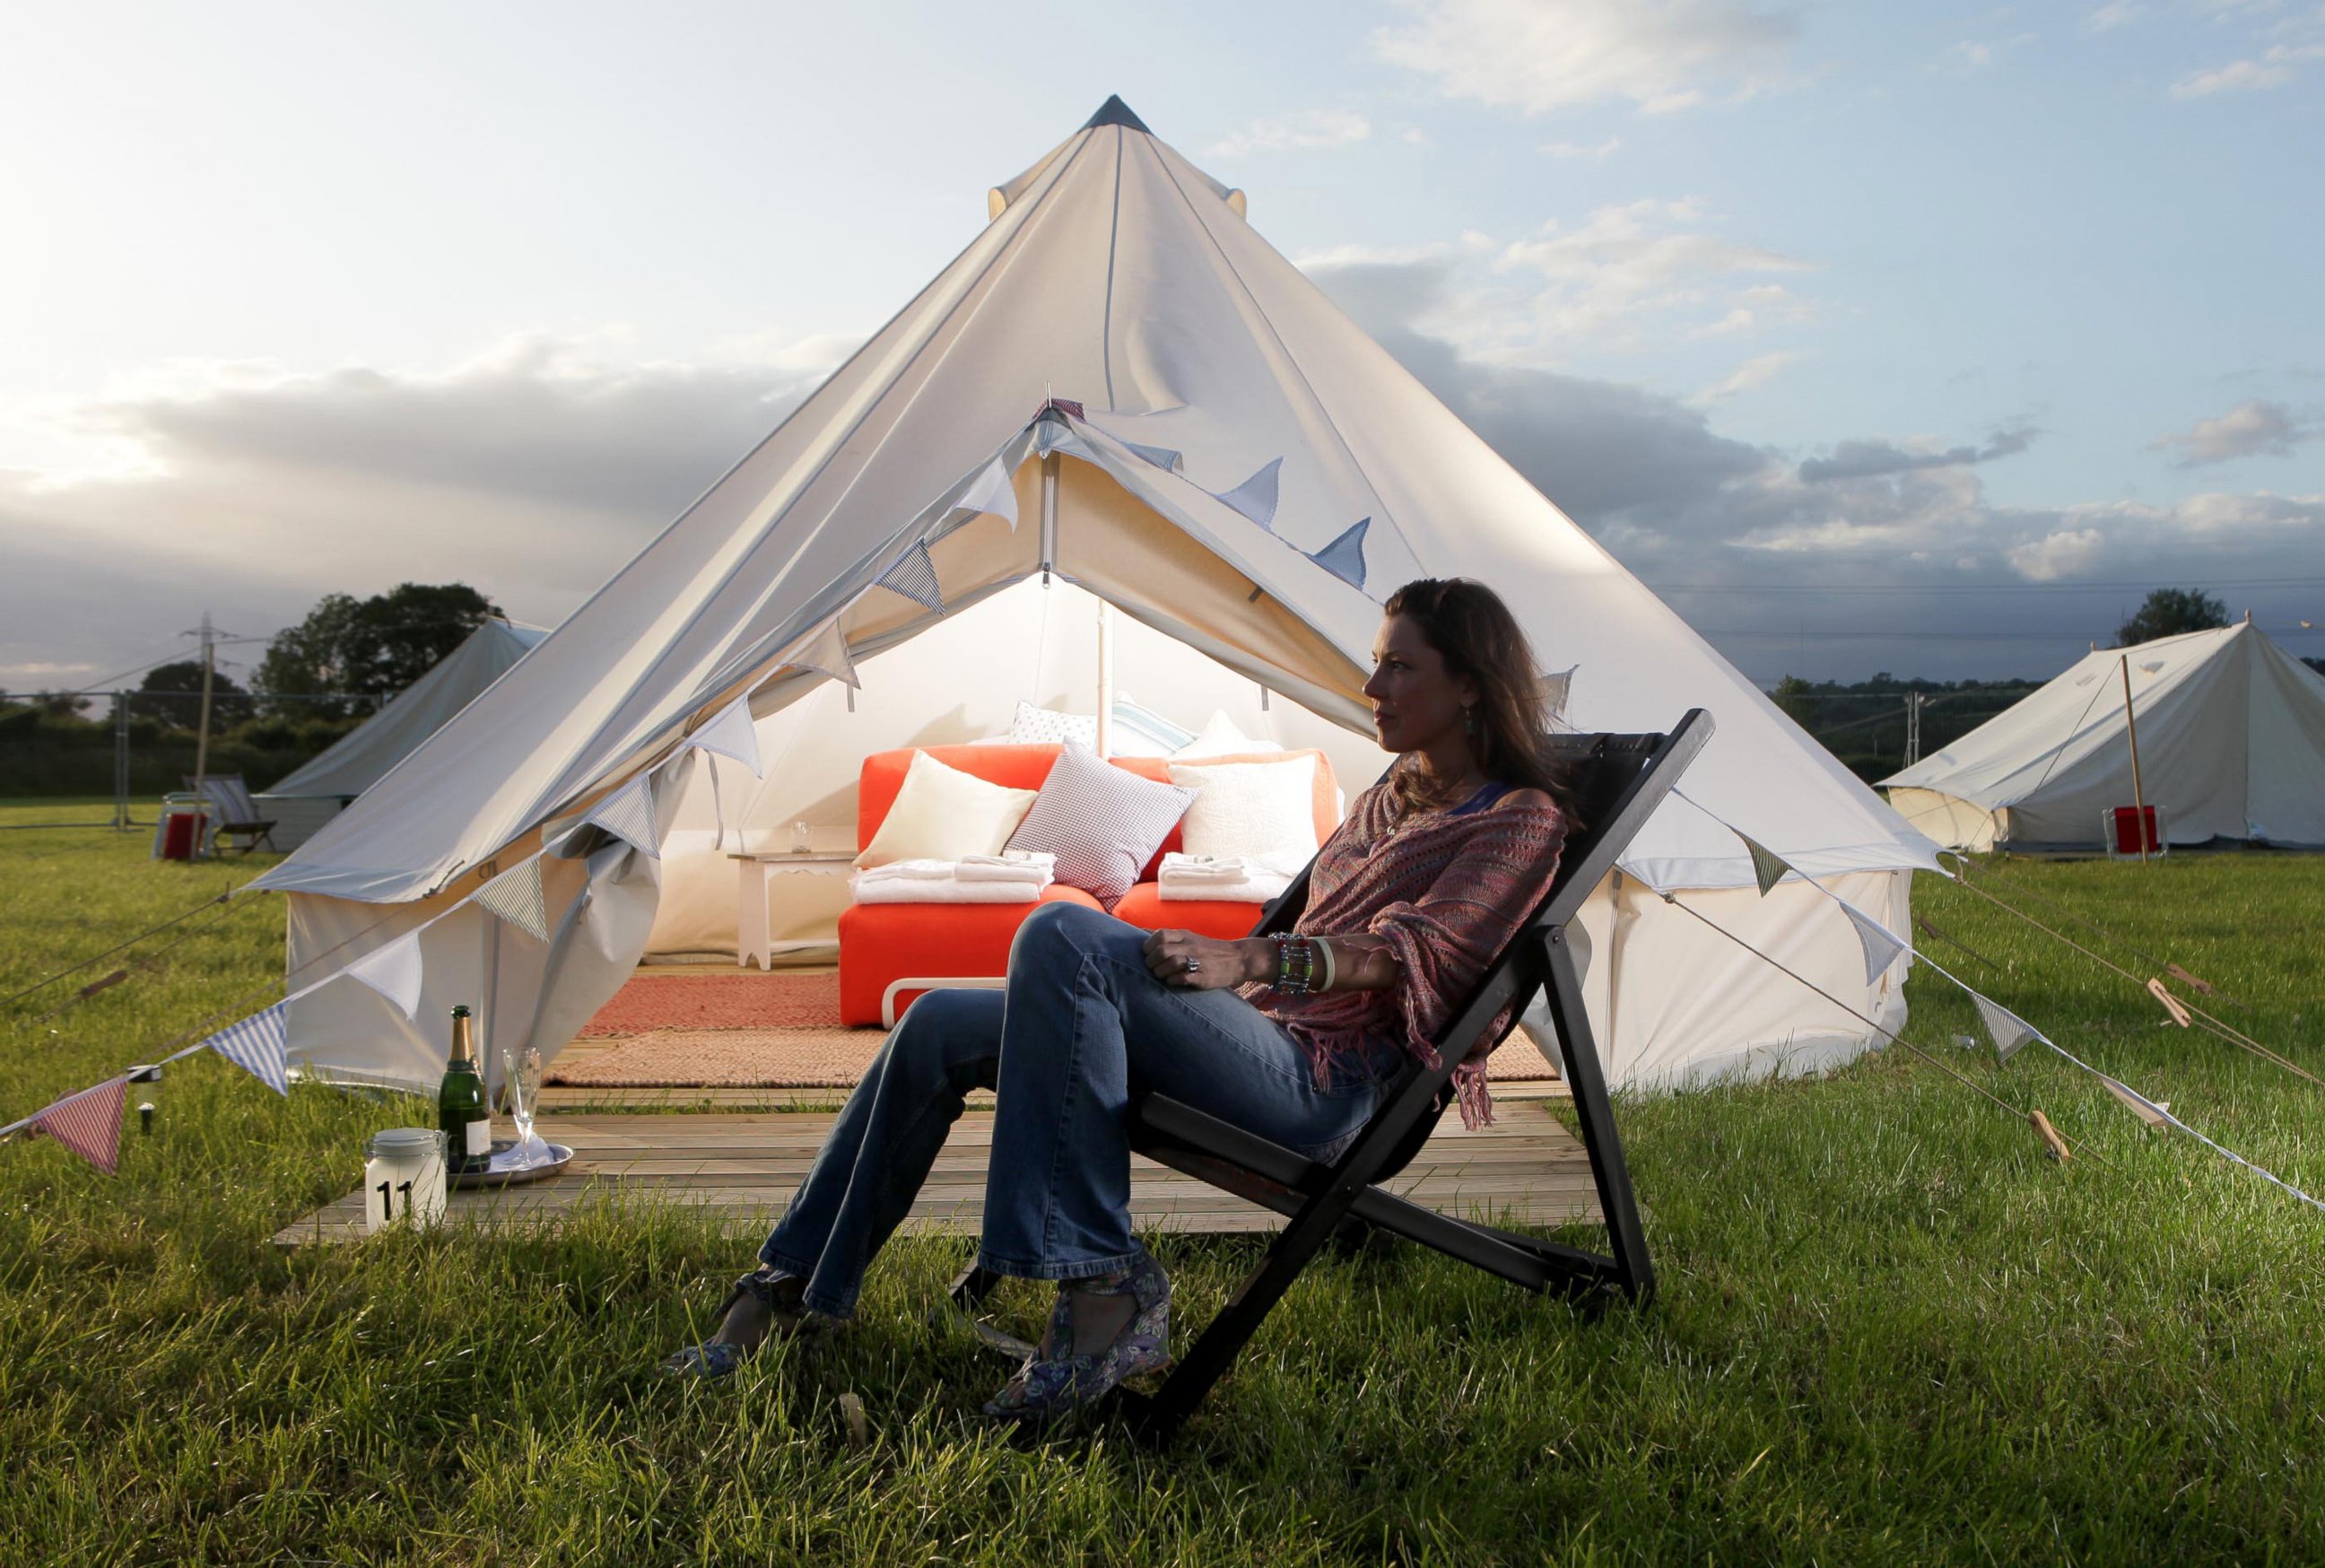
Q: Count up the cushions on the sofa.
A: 3